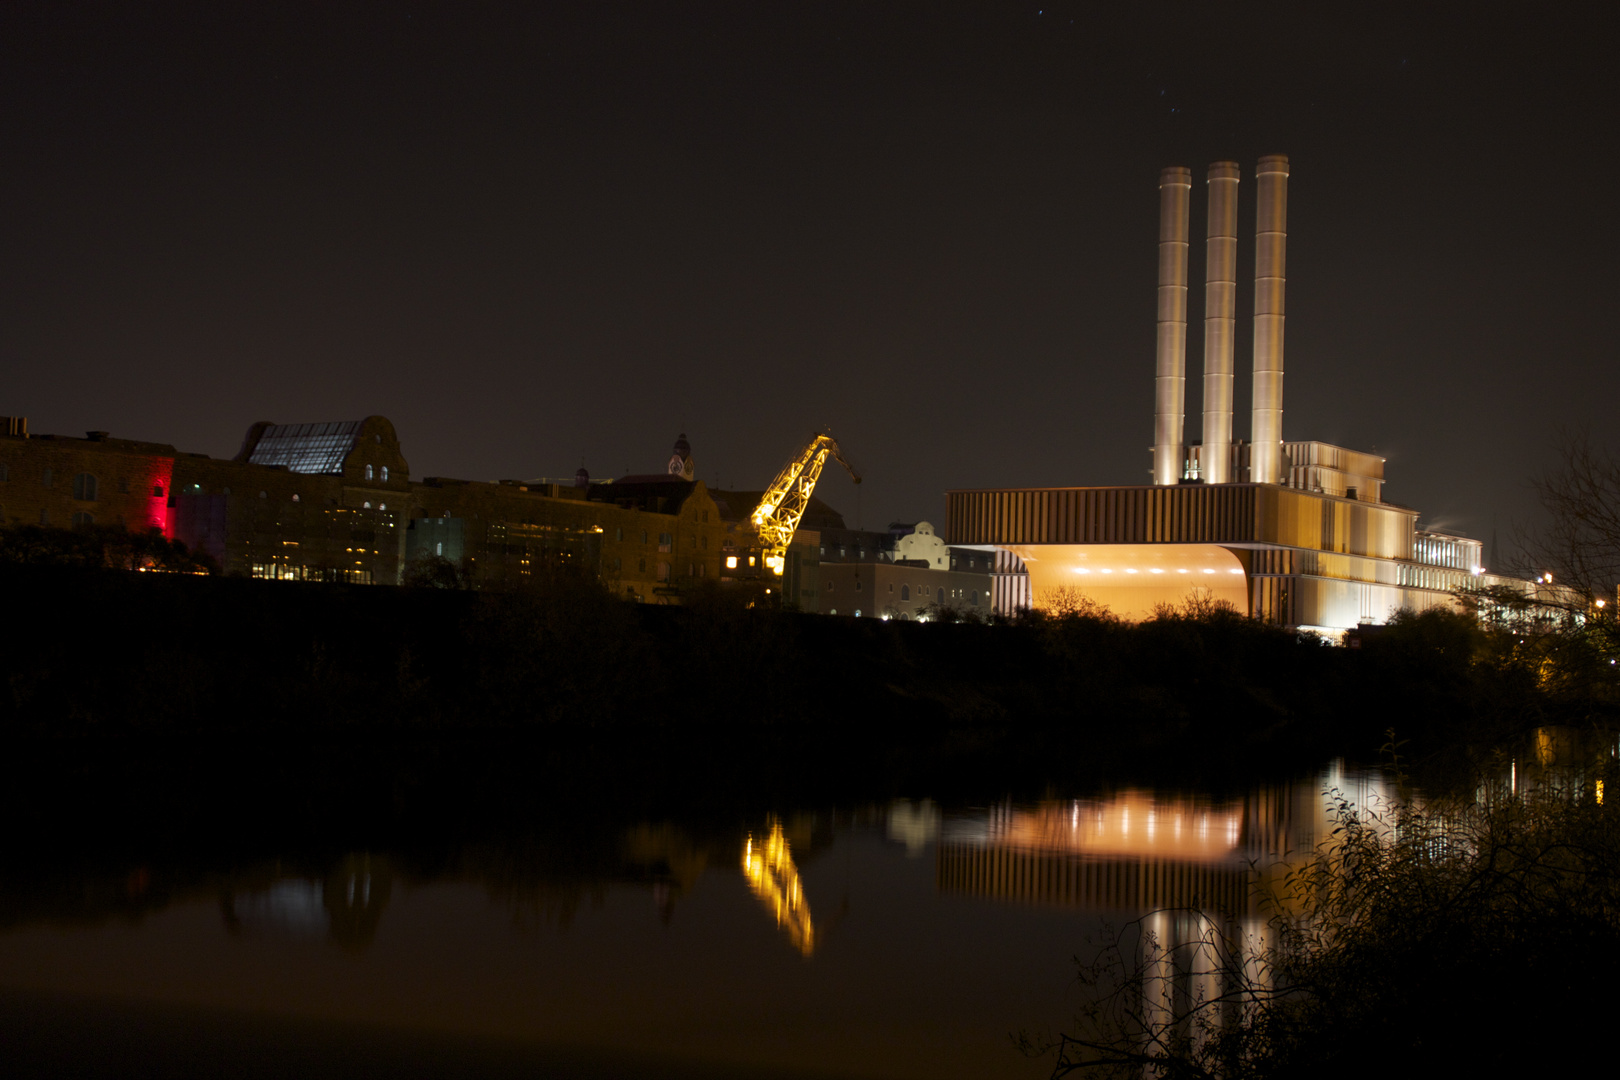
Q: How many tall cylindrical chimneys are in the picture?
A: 3